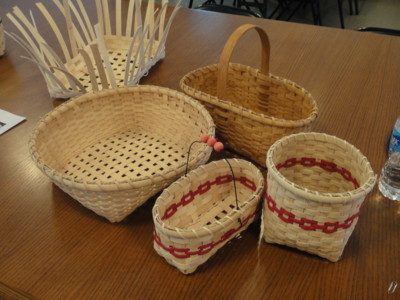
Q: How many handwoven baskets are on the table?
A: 5